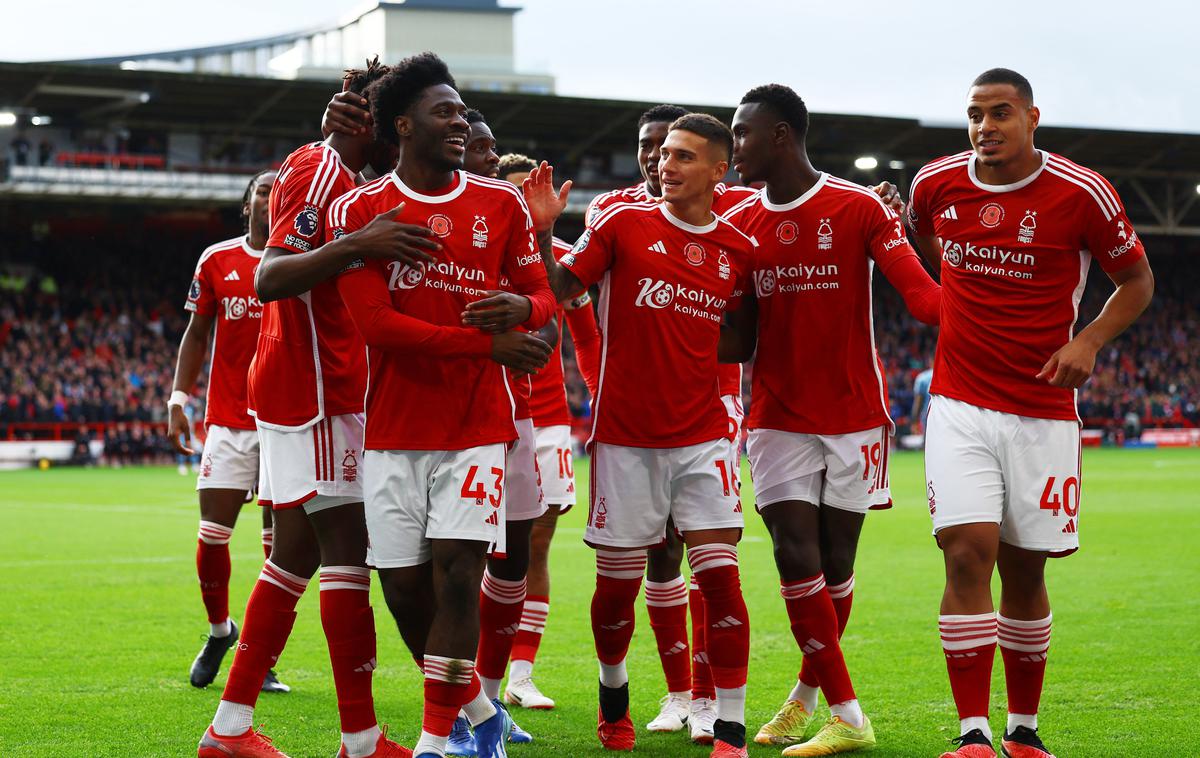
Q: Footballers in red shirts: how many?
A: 9